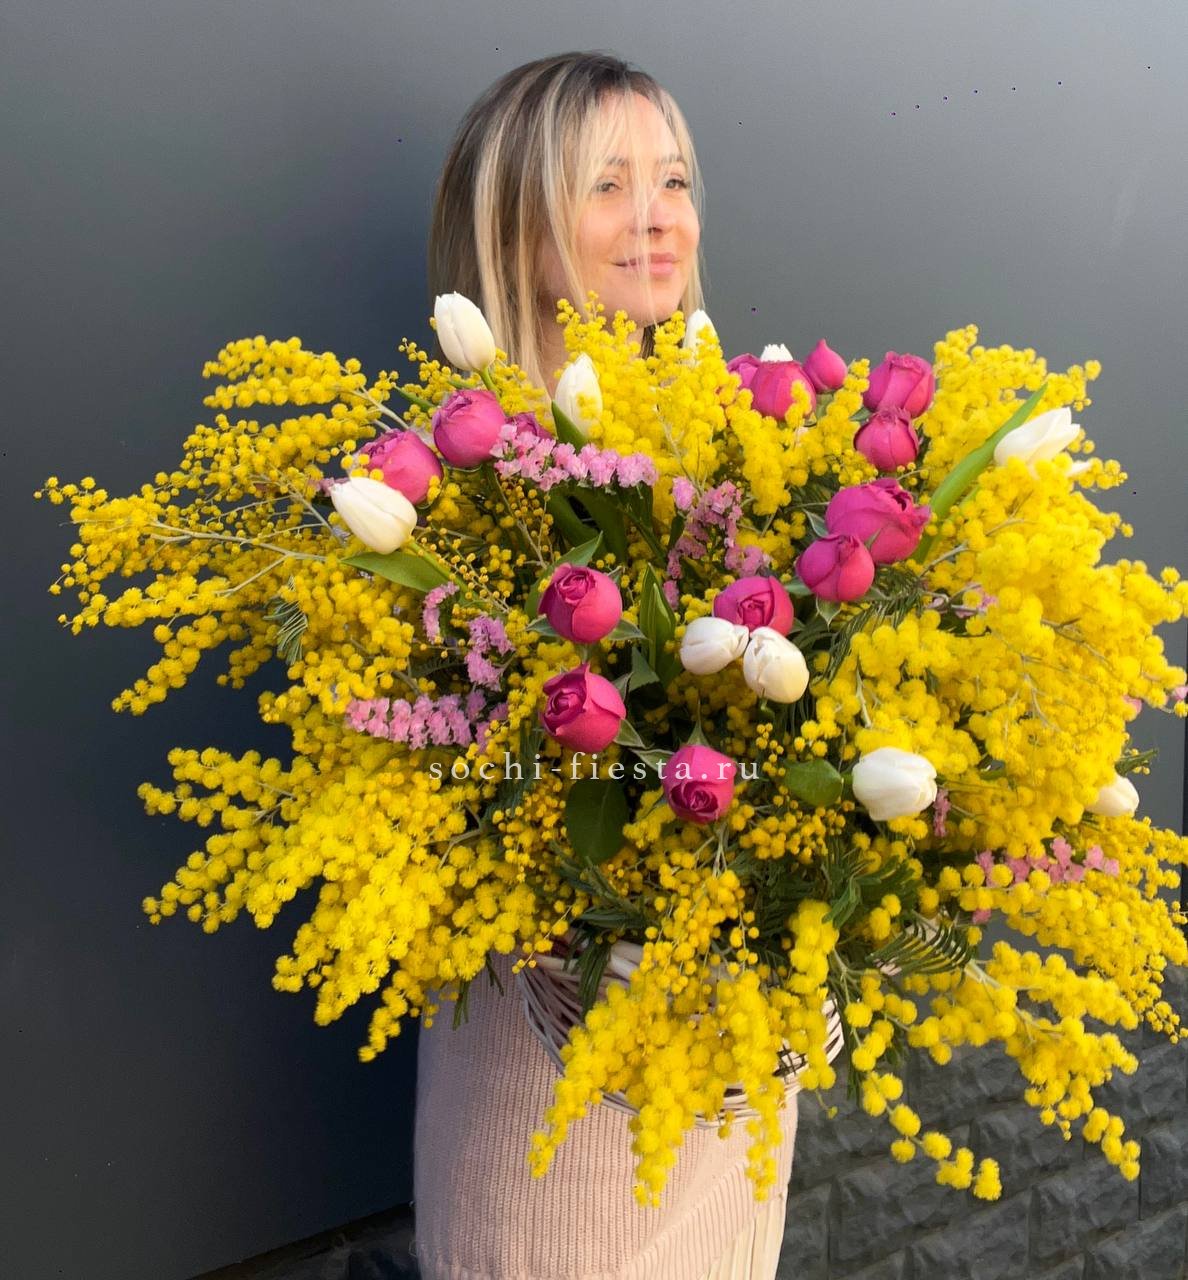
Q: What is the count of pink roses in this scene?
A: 14